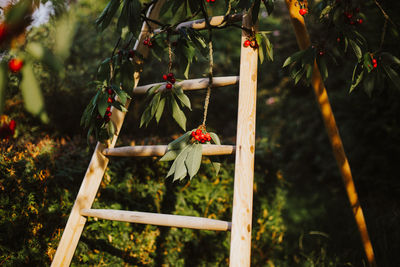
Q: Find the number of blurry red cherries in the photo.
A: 3